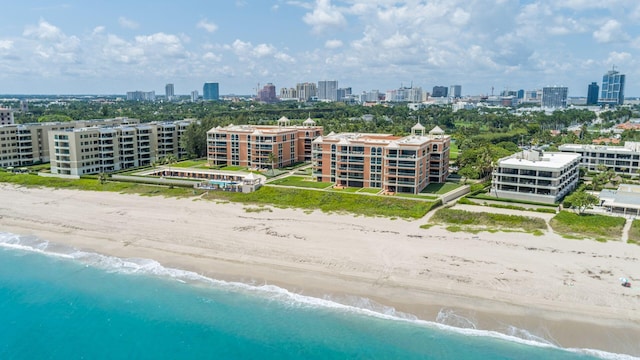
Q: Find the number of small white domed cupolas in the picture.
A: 4